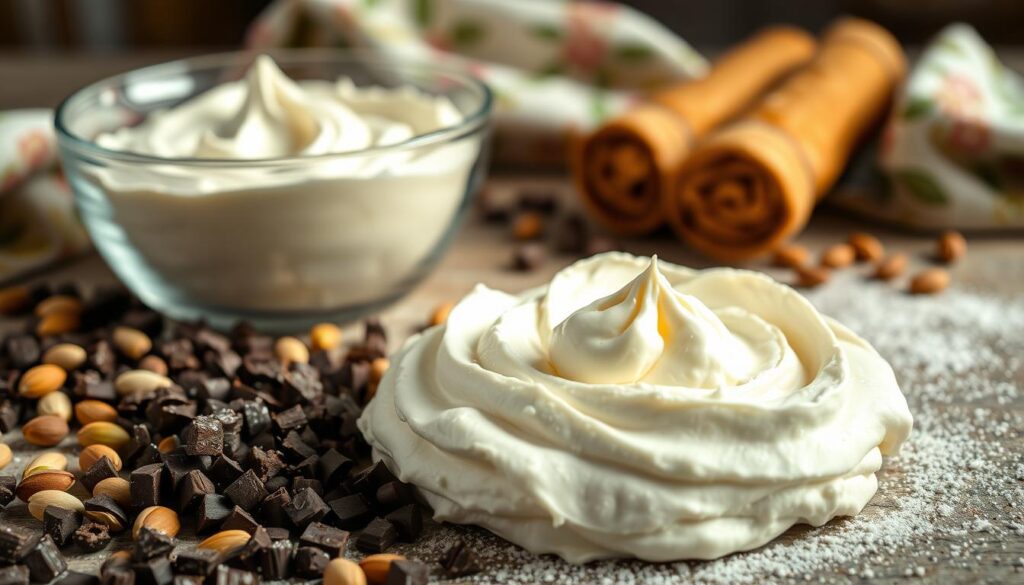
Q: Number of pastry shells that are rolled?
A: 2